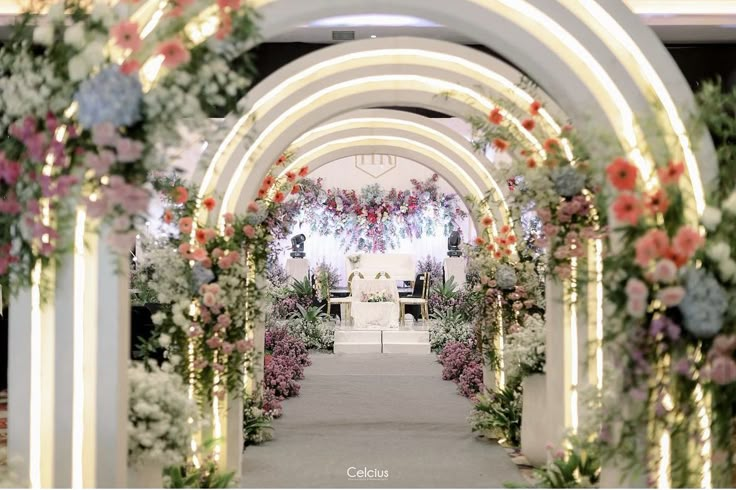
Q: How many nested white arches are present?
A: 3